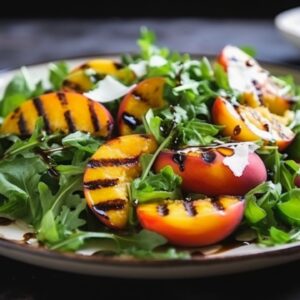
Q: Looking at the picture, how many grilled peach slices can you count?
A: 8